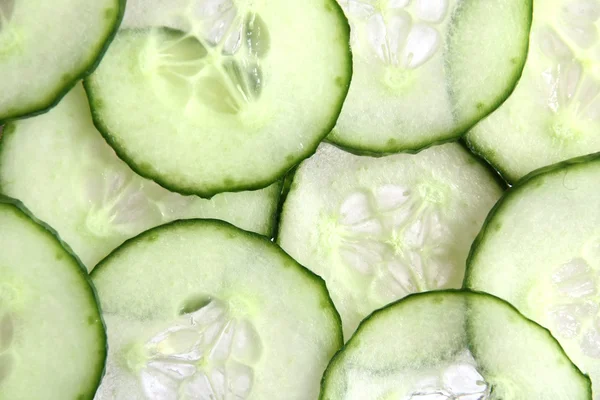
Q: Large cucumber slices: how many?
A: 10